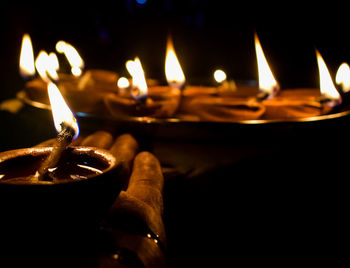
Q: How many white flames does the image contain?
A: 11